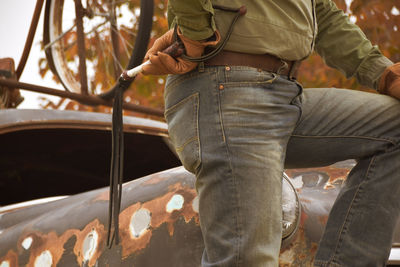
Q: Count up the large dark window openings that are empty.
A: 1